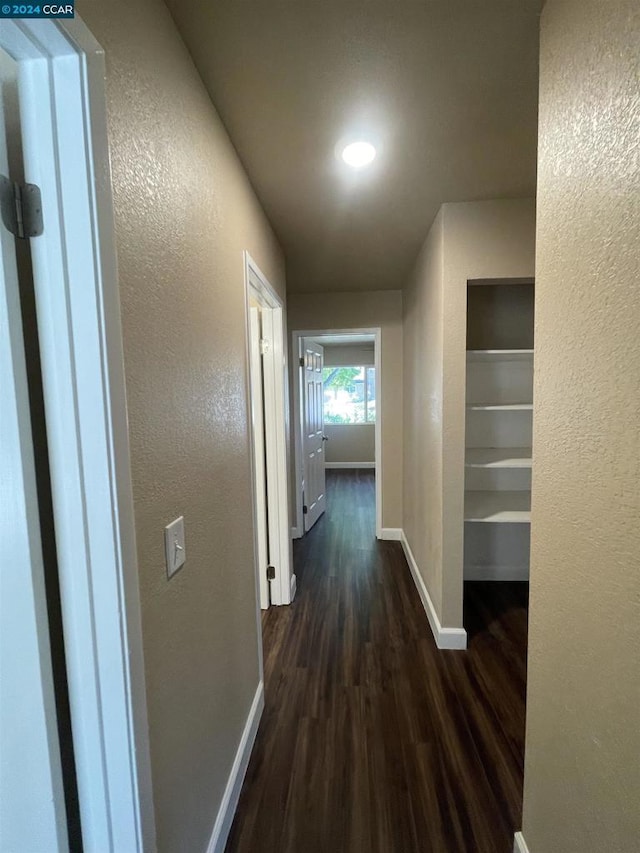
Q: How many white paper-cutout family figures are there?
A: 0